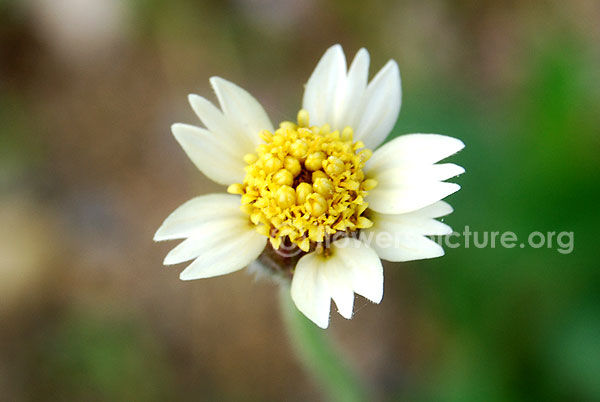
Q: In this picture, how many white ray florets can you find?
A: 6